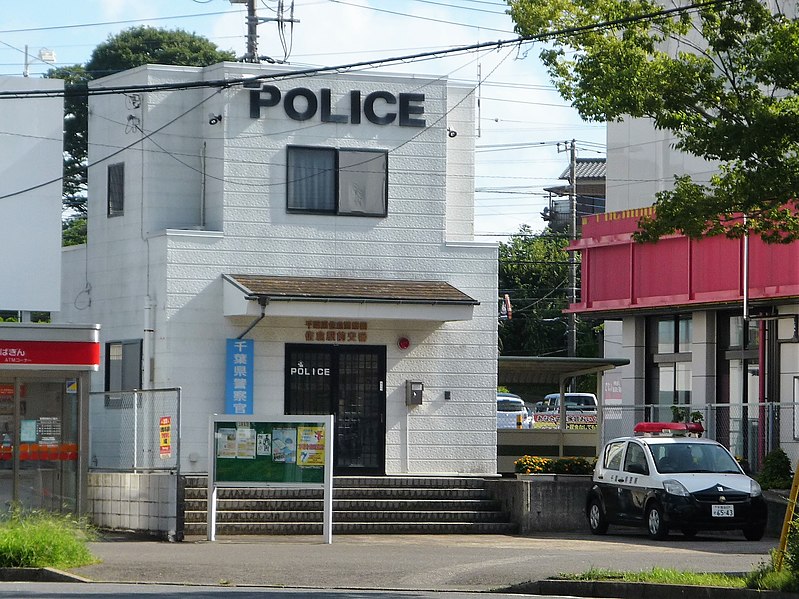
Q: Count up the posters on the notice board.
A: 5